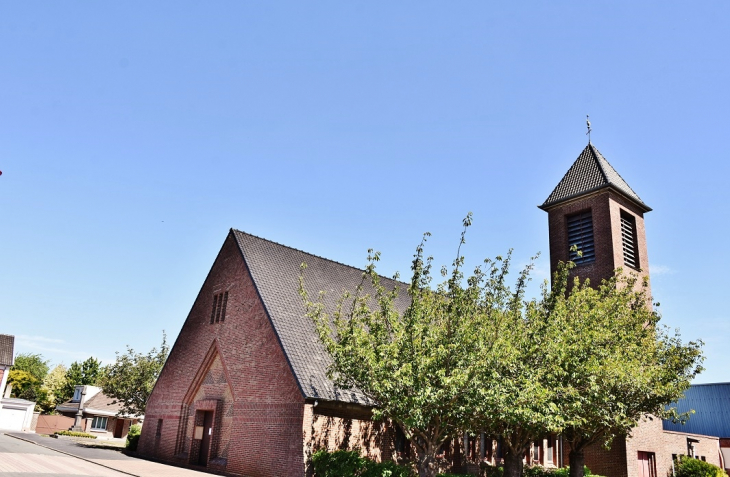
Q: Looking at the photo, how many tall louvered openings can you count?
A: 2